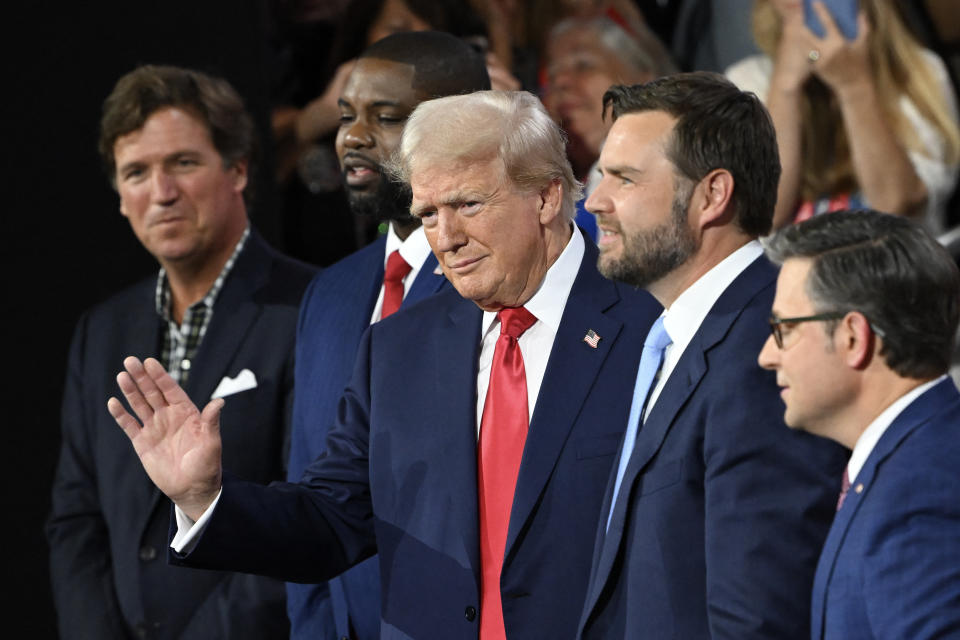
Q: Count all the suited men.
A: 5